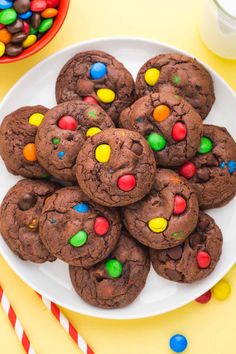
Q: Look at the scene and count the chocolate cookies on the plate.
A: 12